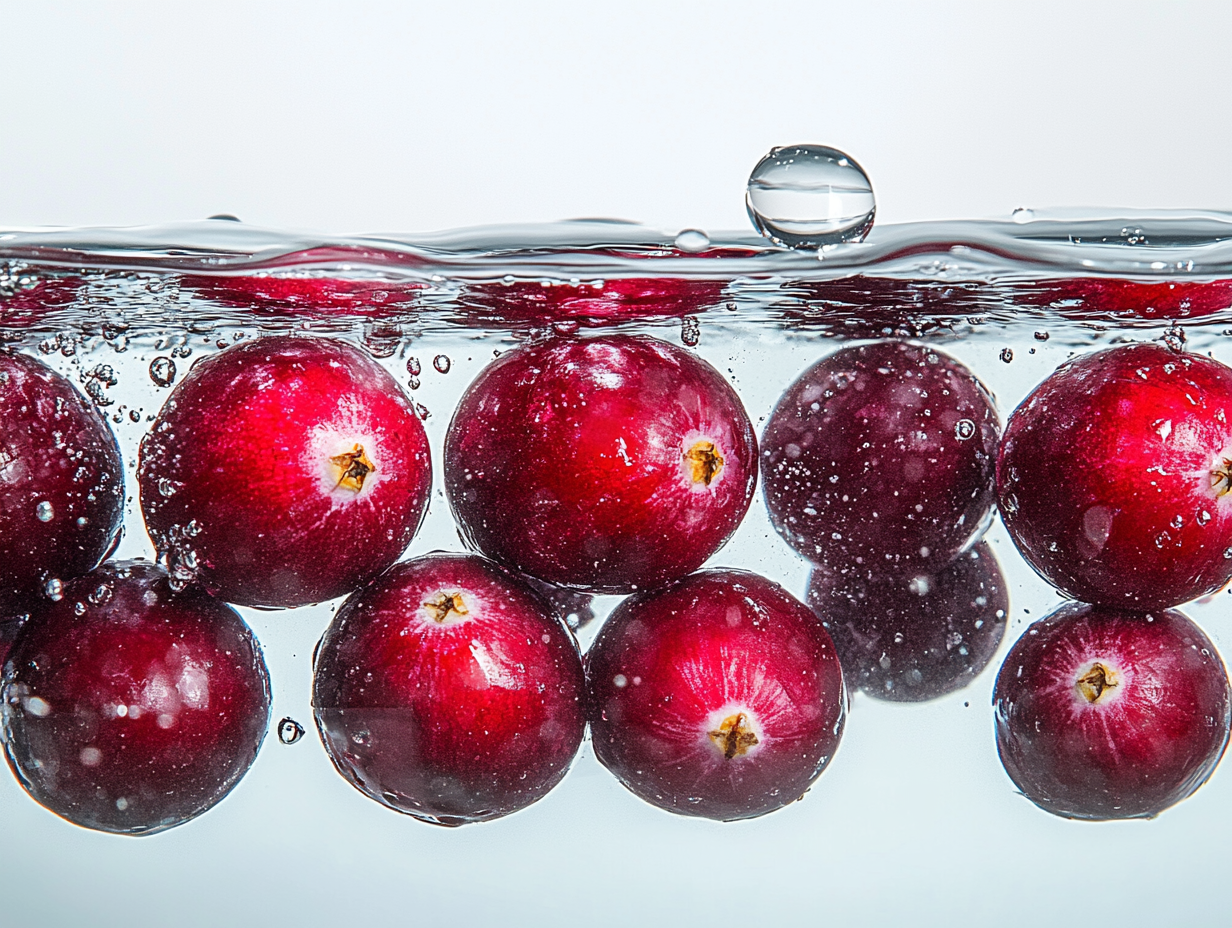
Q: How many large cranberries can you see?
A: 10